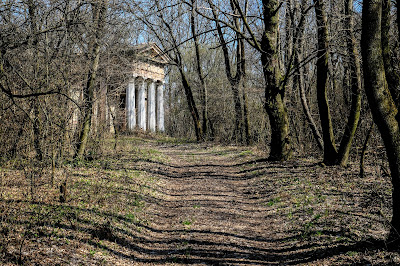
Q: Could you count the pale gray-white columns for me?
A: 4